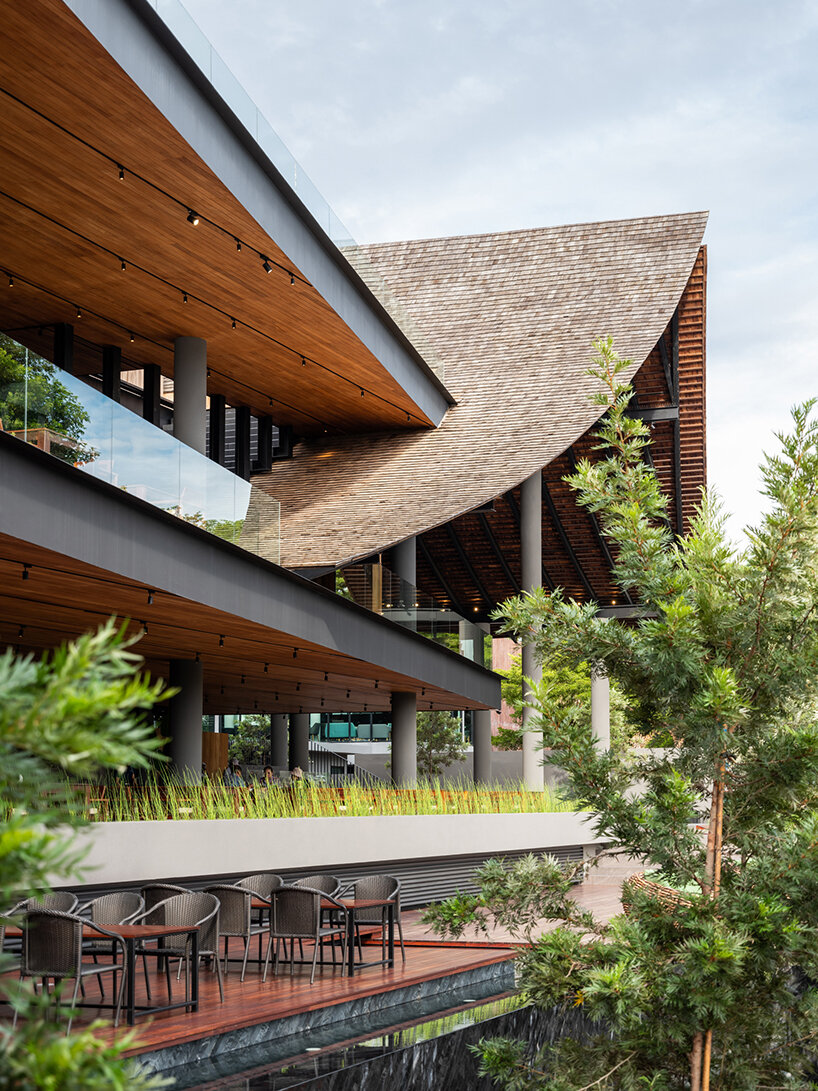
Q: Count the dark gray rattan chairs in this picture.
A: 11